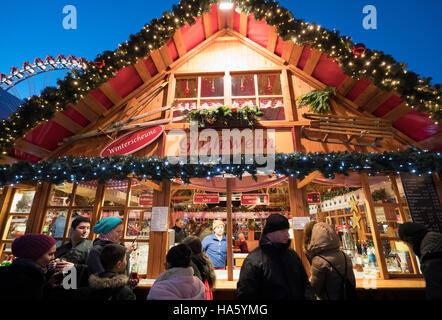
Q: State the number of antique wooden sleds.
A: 1